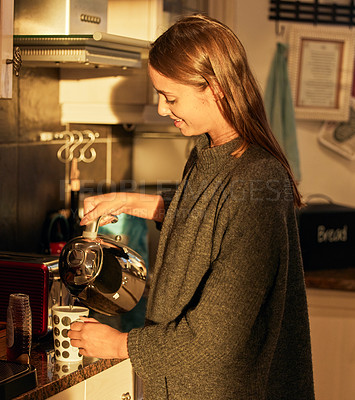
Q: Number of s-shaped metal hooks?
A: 3